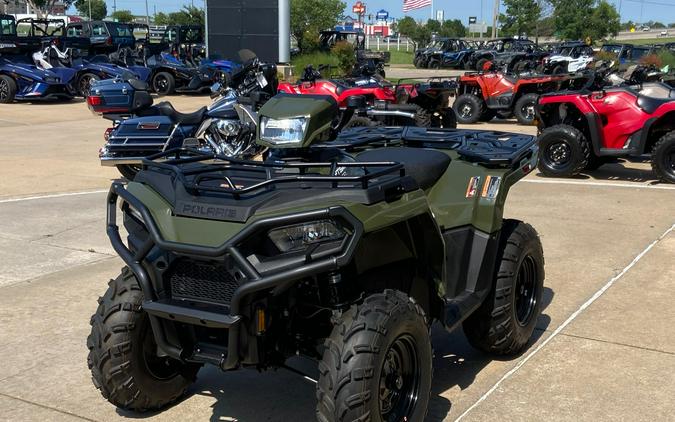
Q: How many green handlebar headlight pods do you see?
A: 1